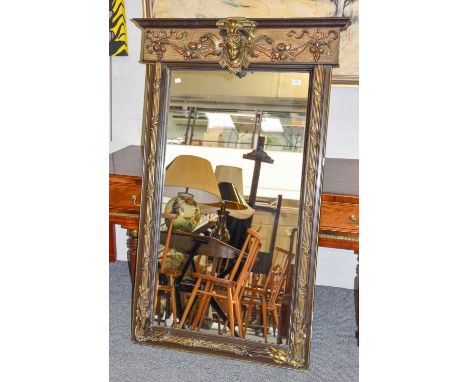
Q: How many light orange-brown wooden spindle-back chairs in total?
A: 3